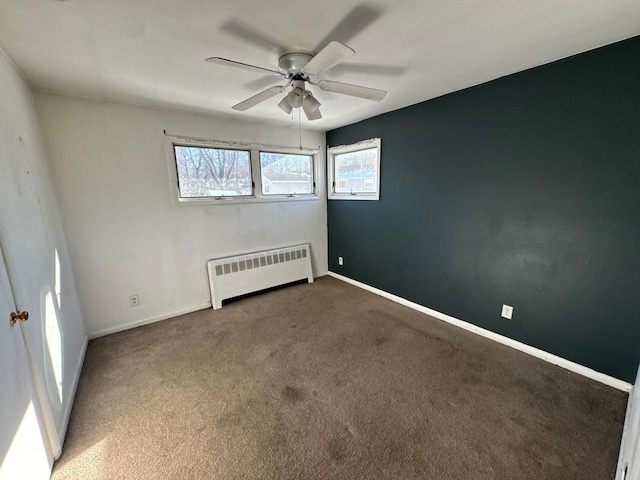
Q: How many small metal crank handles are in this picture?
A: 3